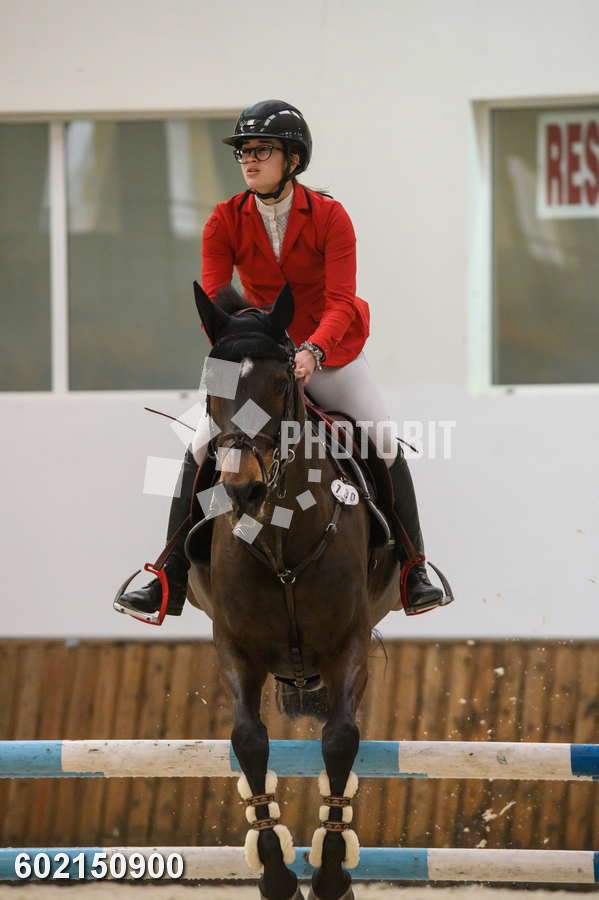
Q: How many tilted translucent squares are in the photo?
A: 10